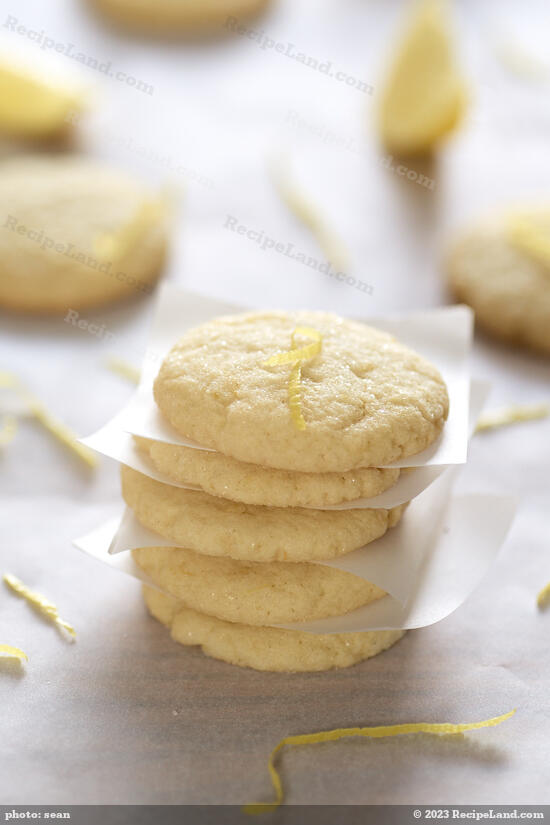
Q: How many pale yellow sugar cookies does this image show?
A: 8